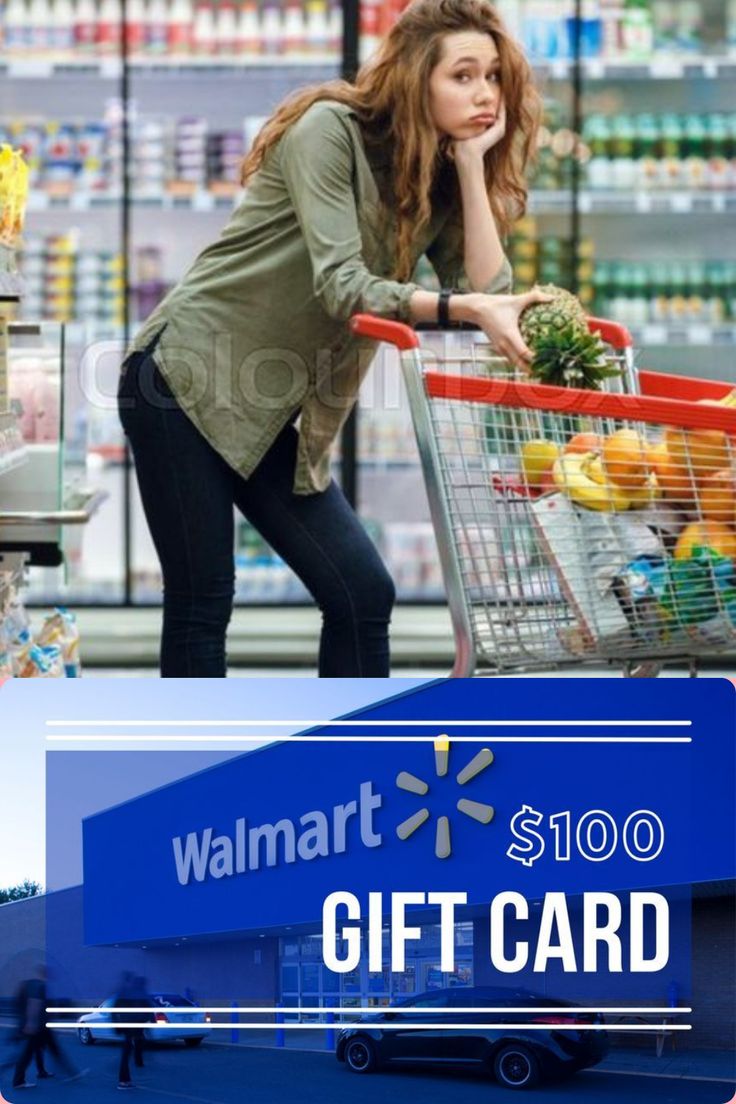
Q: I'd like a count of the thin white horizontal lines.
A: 4